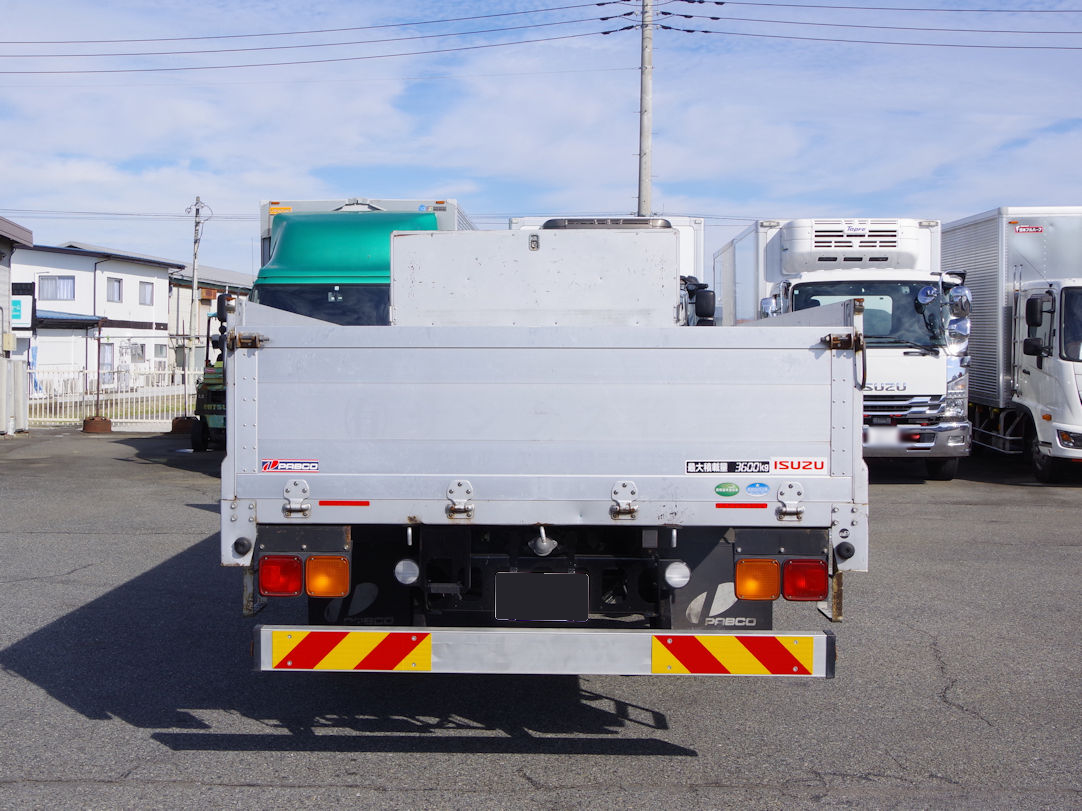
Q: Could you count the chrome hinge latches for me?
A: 4